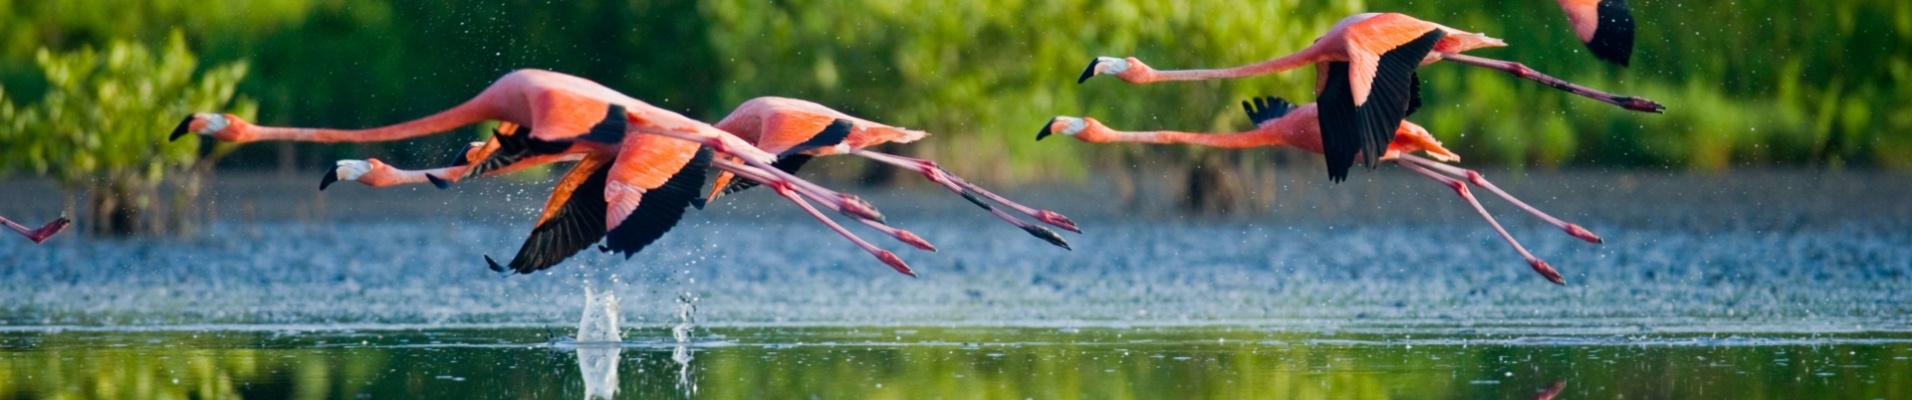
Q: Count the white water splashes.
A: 2